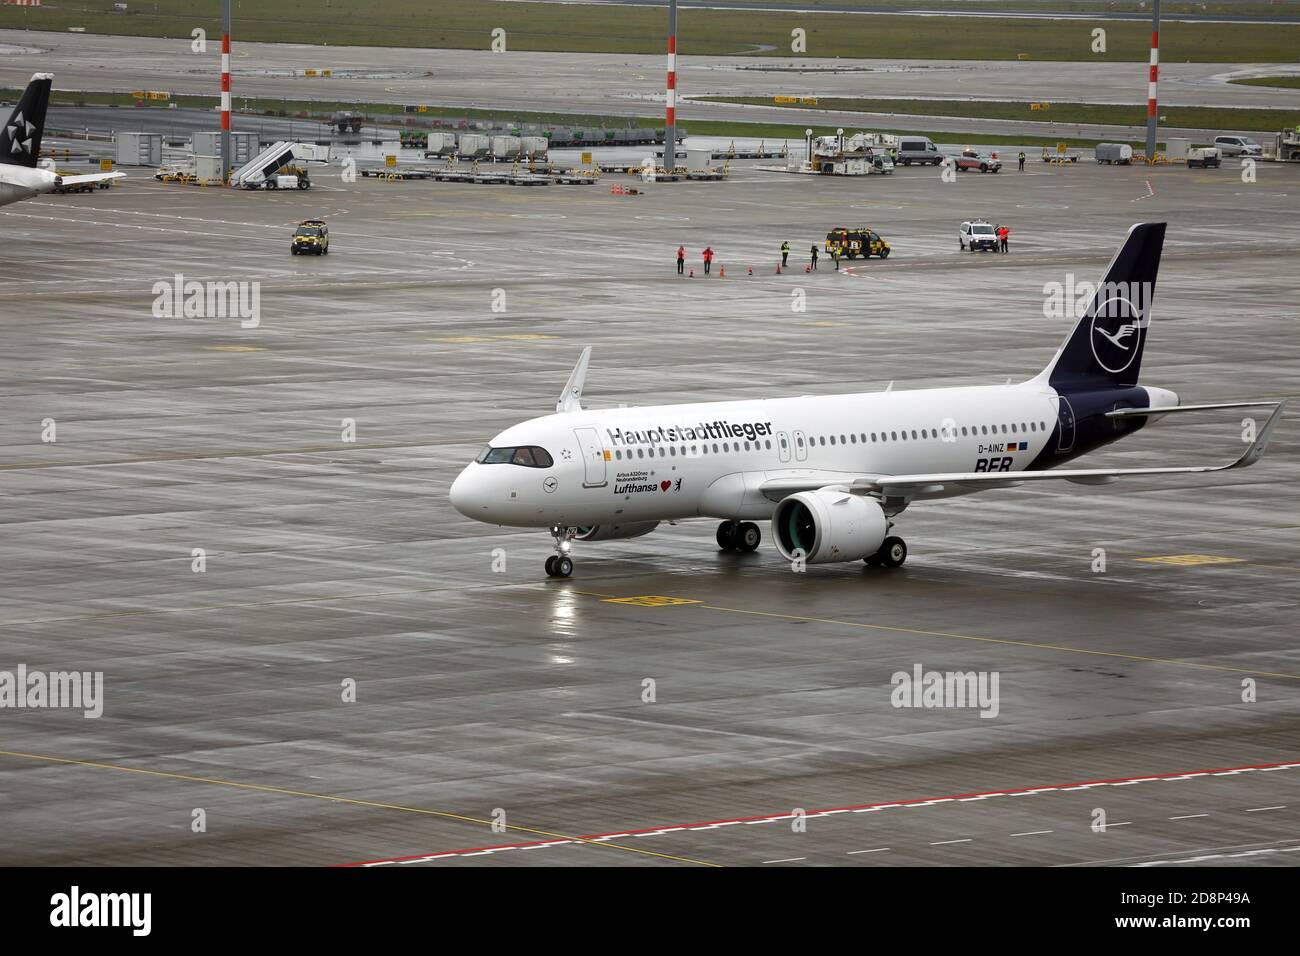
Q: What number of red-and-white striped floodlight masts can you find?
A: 3